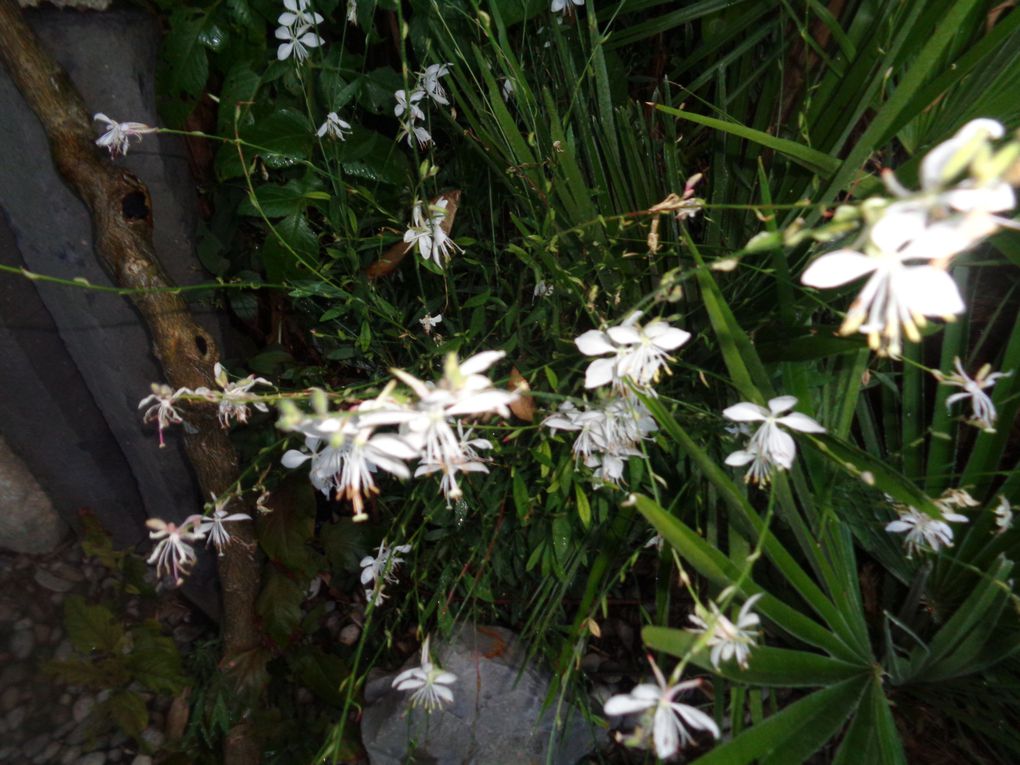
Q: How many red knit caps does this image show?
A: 0